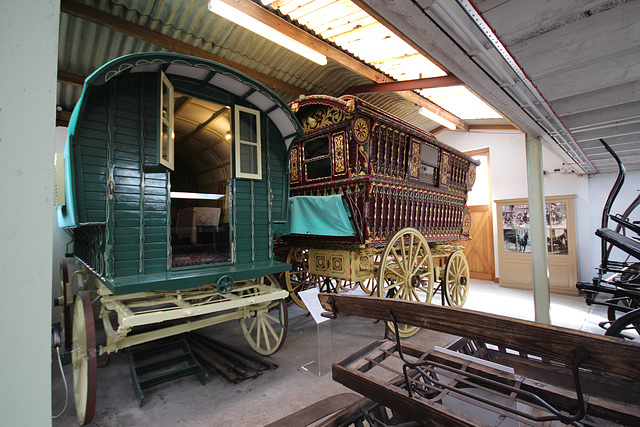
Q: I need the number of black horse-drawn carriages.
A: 1